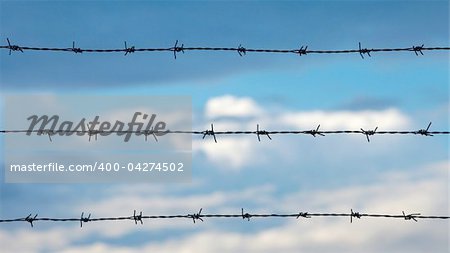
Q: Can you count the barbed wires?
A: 3